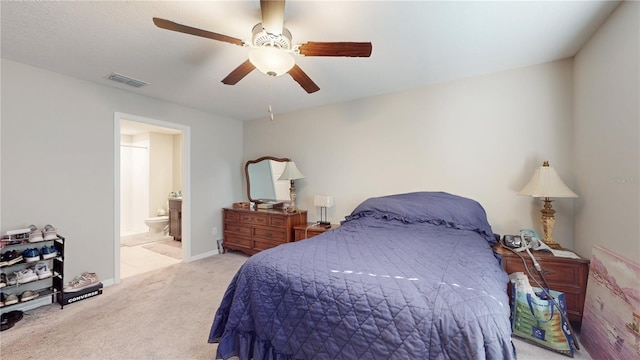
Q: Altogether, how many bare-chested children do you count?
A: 0